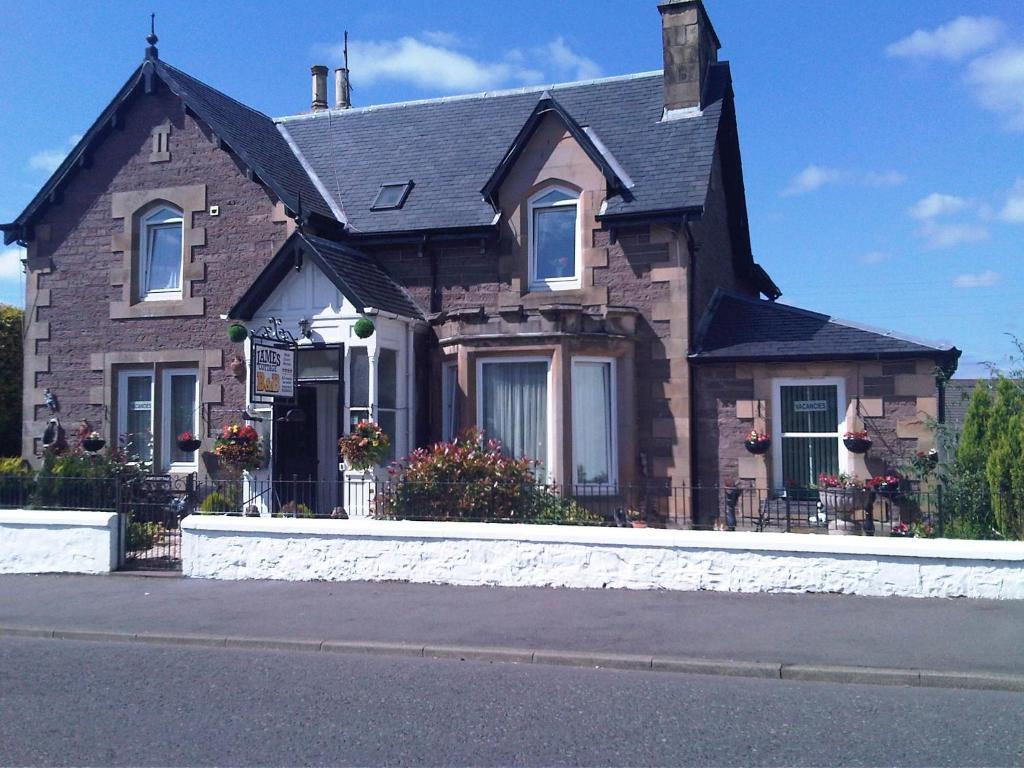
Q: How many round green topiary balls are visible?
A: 2